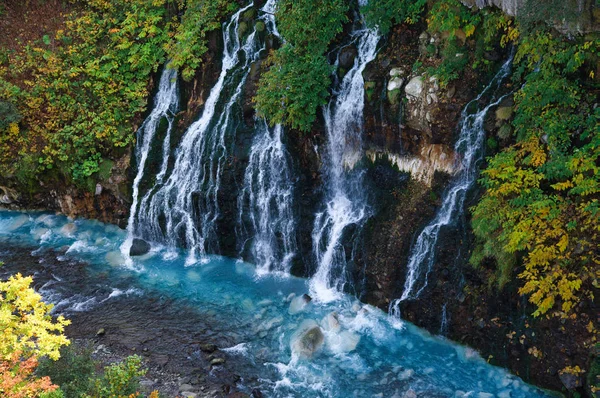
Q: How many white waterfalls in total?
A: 5